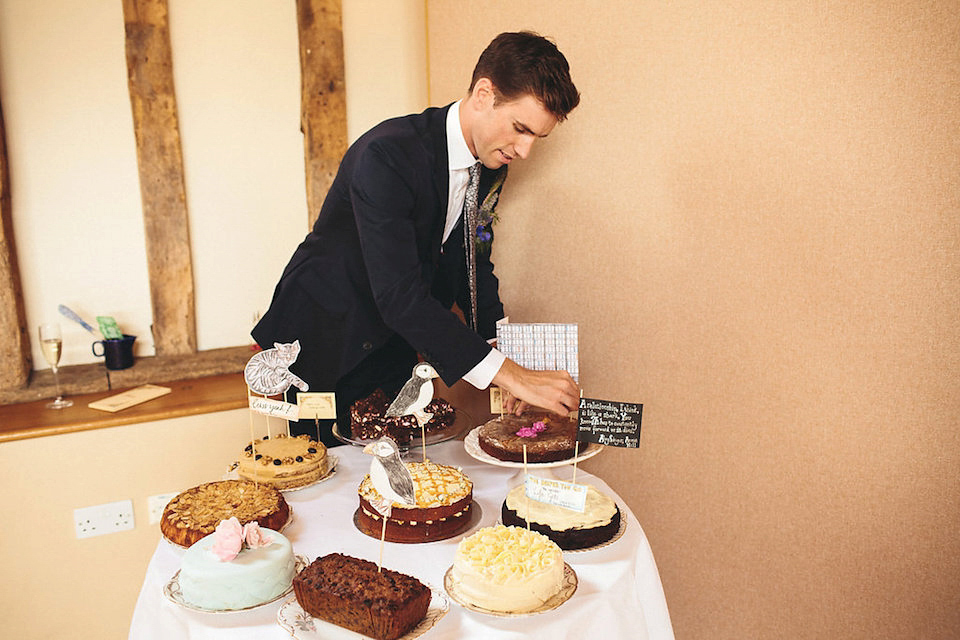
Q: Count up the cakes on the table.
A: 9